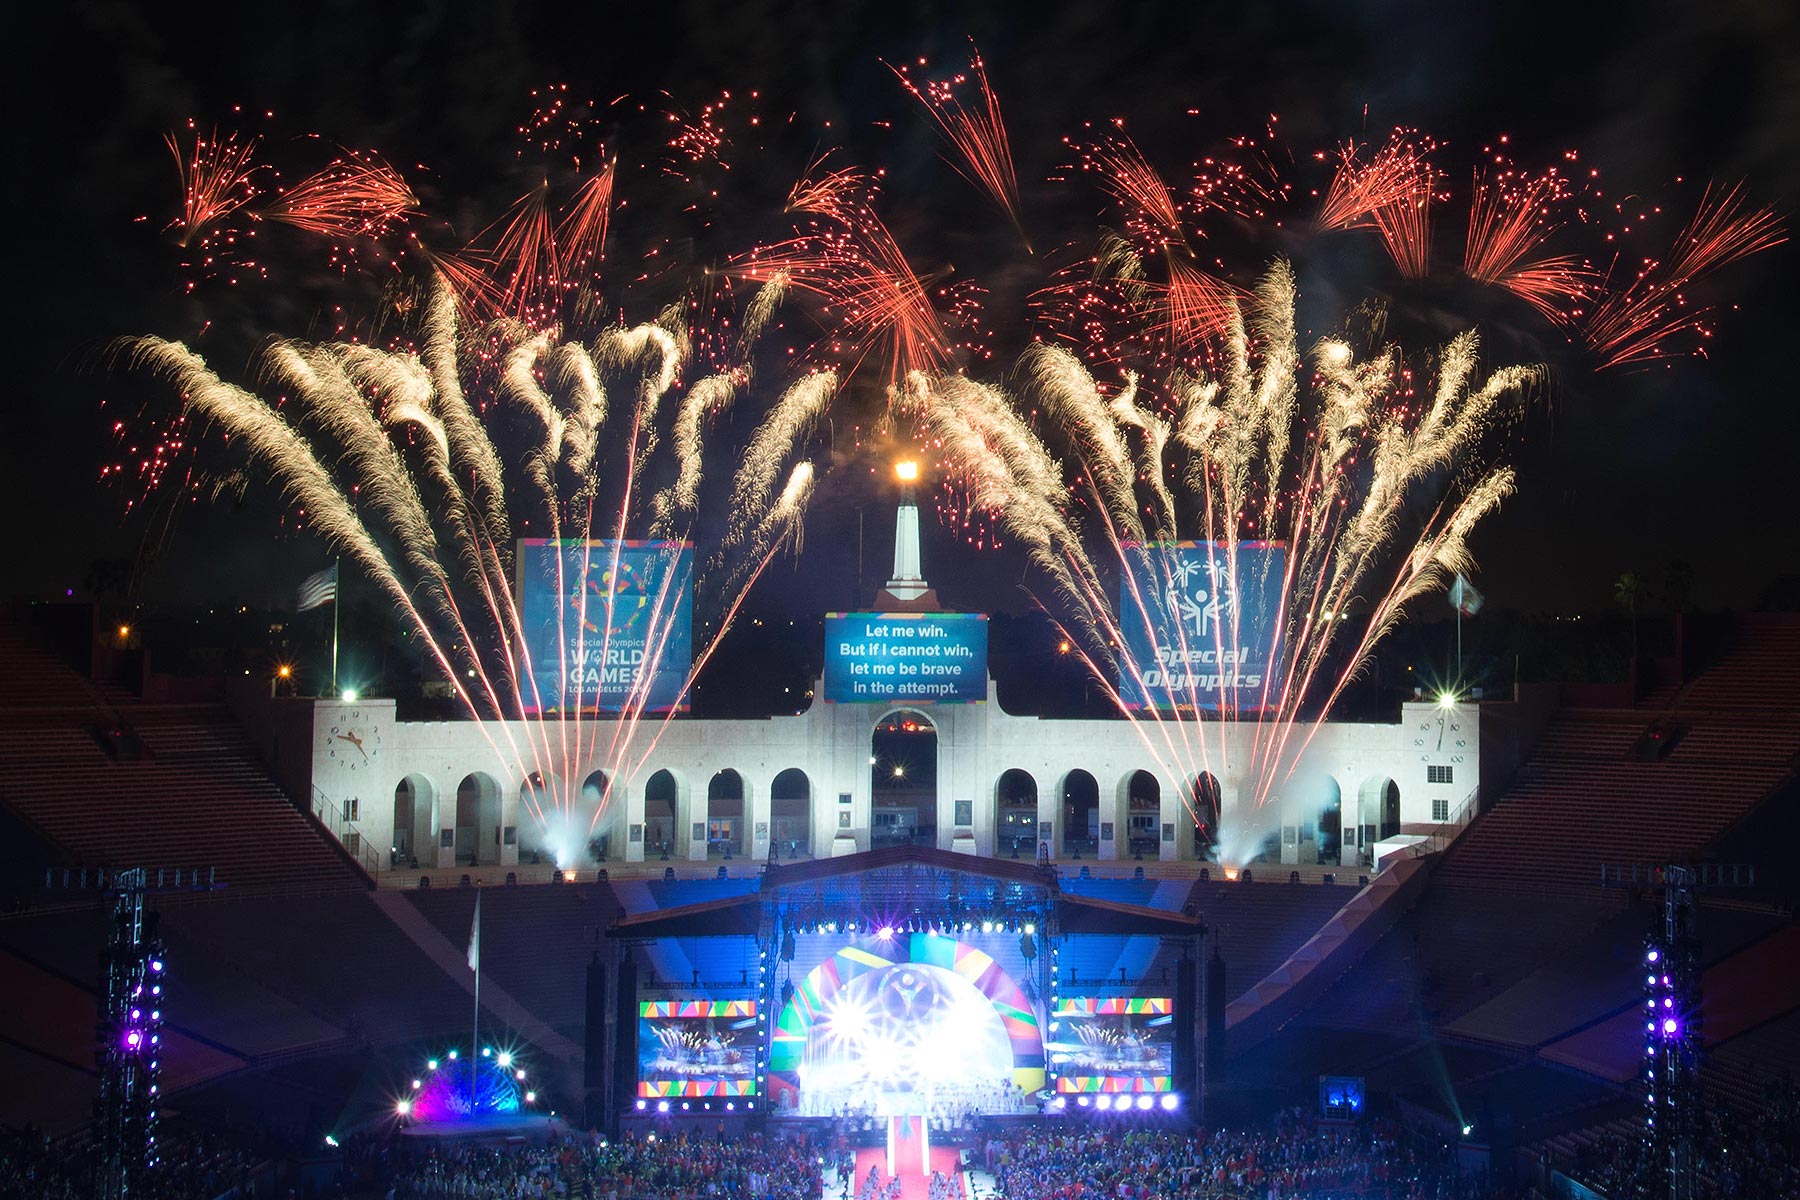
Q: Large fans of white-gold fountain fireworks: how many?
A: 2